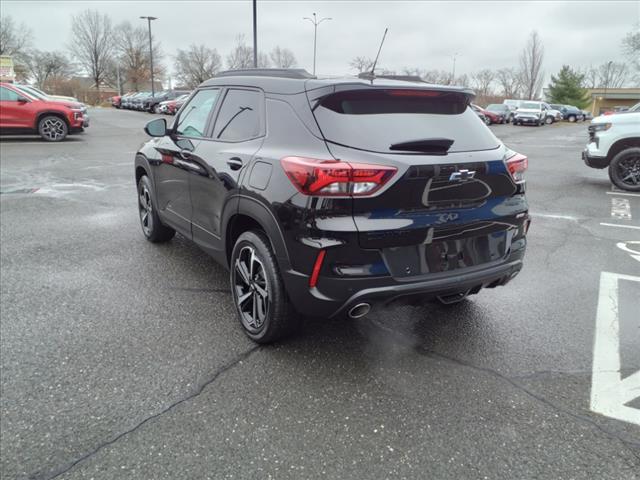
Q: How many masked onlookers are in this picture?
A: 0